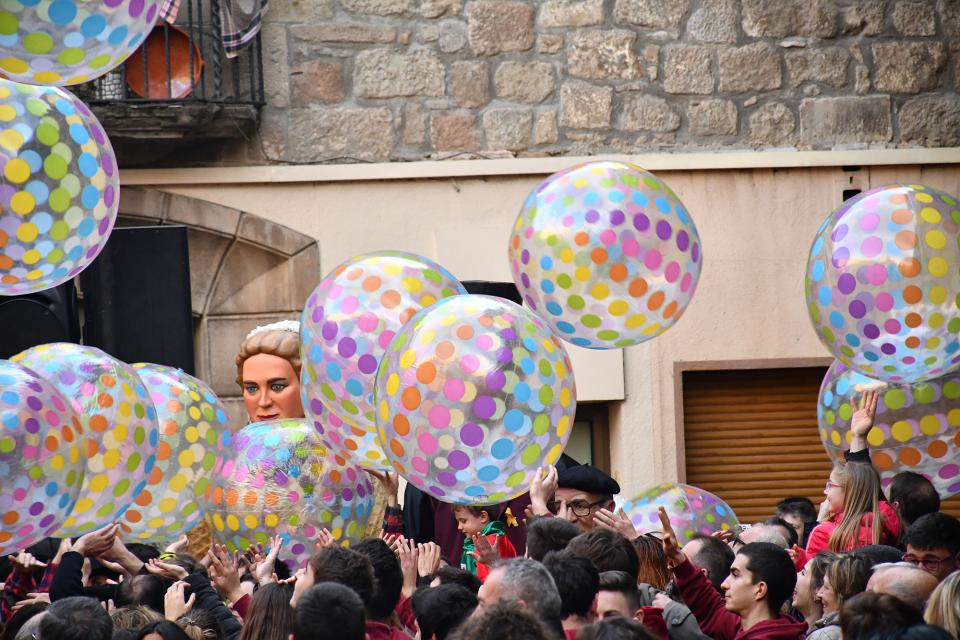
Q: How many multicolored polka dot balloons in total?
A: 13